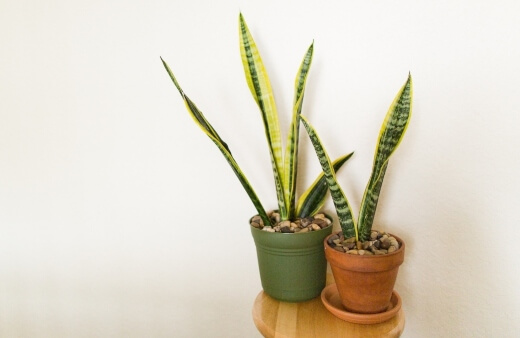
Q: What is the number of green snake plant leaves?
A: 6